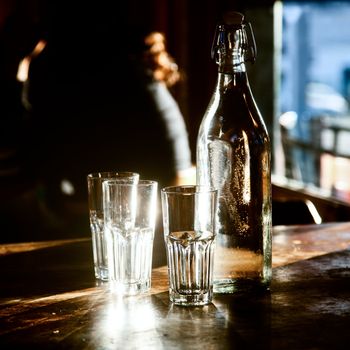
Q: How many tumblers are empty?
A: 2